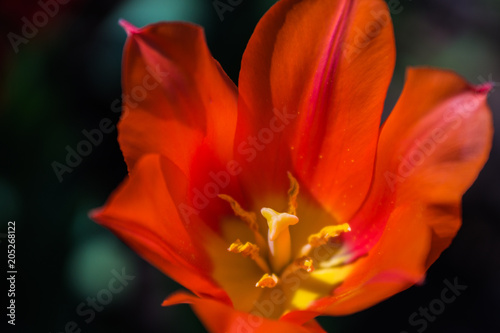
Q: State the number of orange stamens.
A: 6